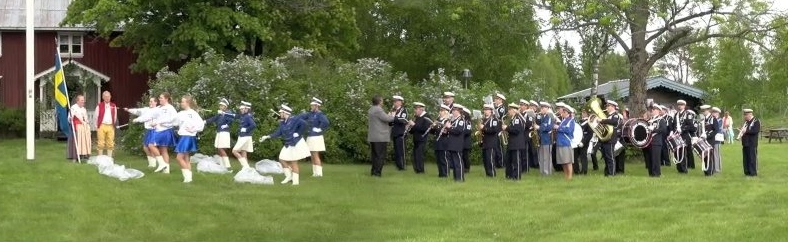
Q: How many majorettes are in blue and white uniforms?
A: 7